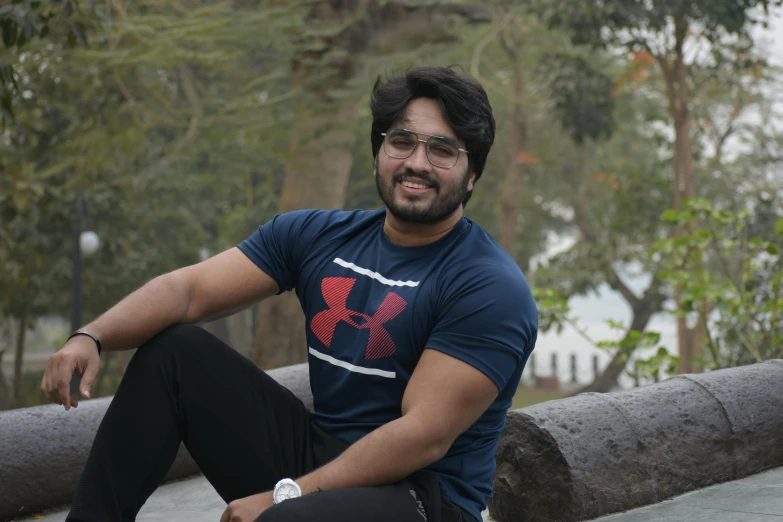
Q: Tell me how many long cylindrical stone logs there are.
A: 2